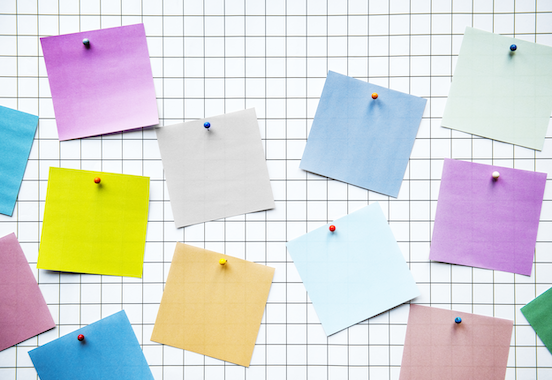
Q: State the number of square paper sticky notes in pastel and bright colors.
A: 13